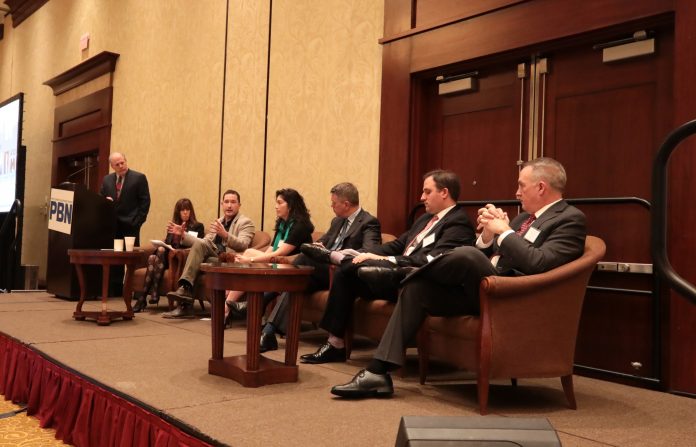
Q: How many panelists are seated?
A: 6